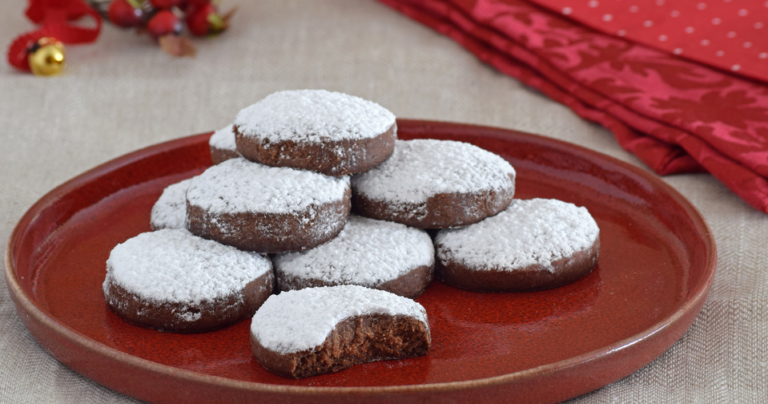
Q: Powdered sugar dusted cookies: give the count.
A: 9